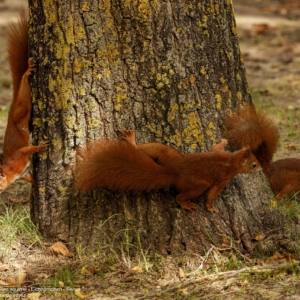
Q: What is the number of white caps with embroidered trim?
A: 0